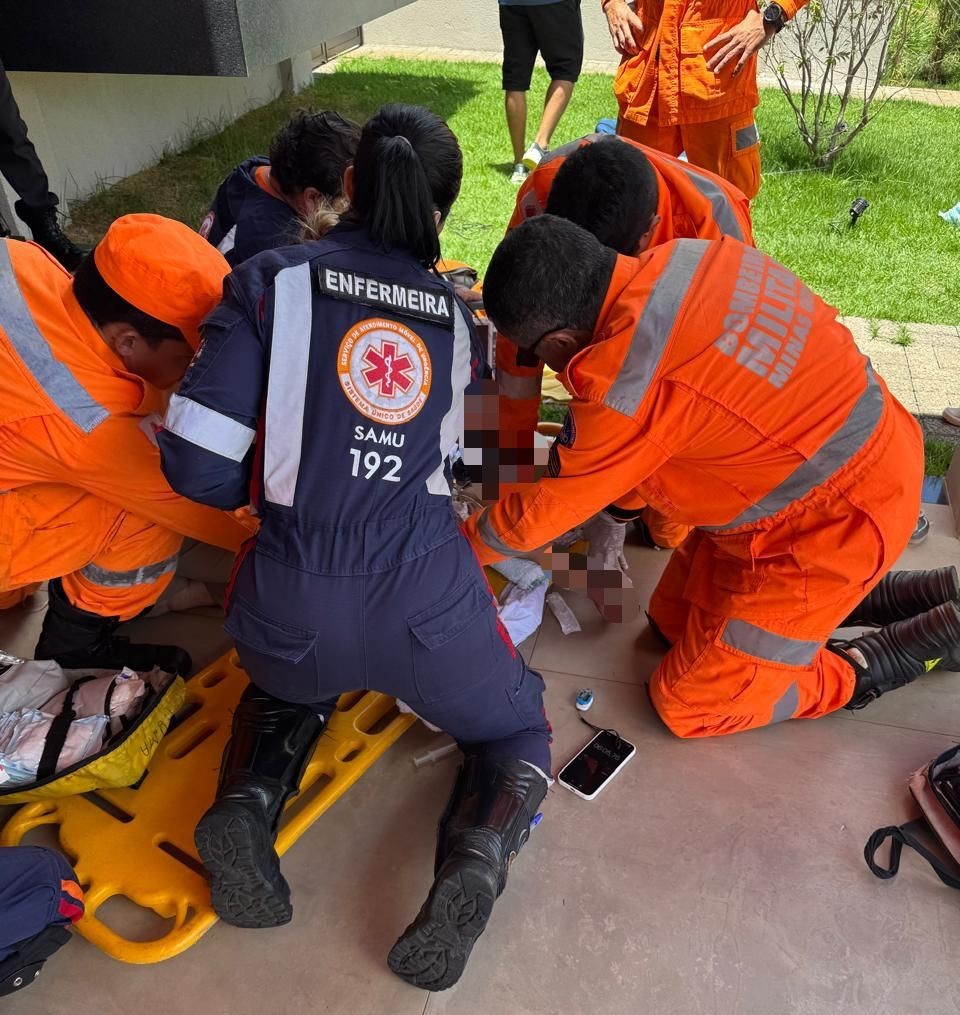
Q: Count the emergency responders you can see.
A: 6